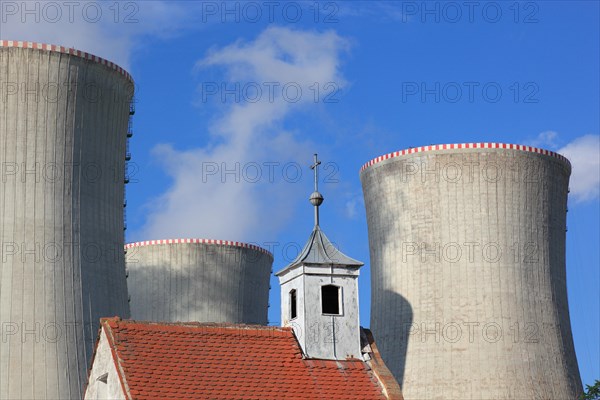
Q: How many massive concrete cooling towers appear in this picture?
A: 3